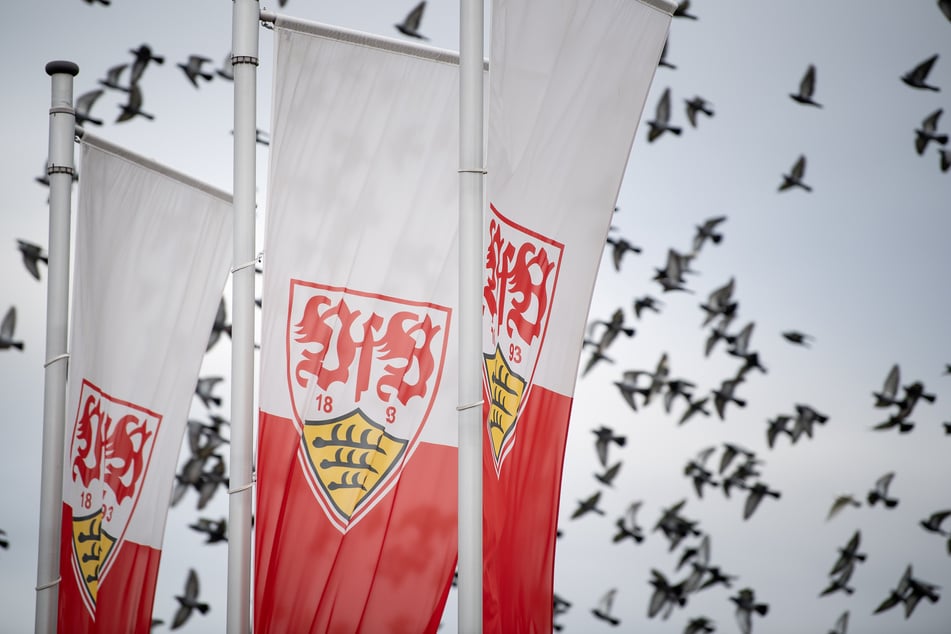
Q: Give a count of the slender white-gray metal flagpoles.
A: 3